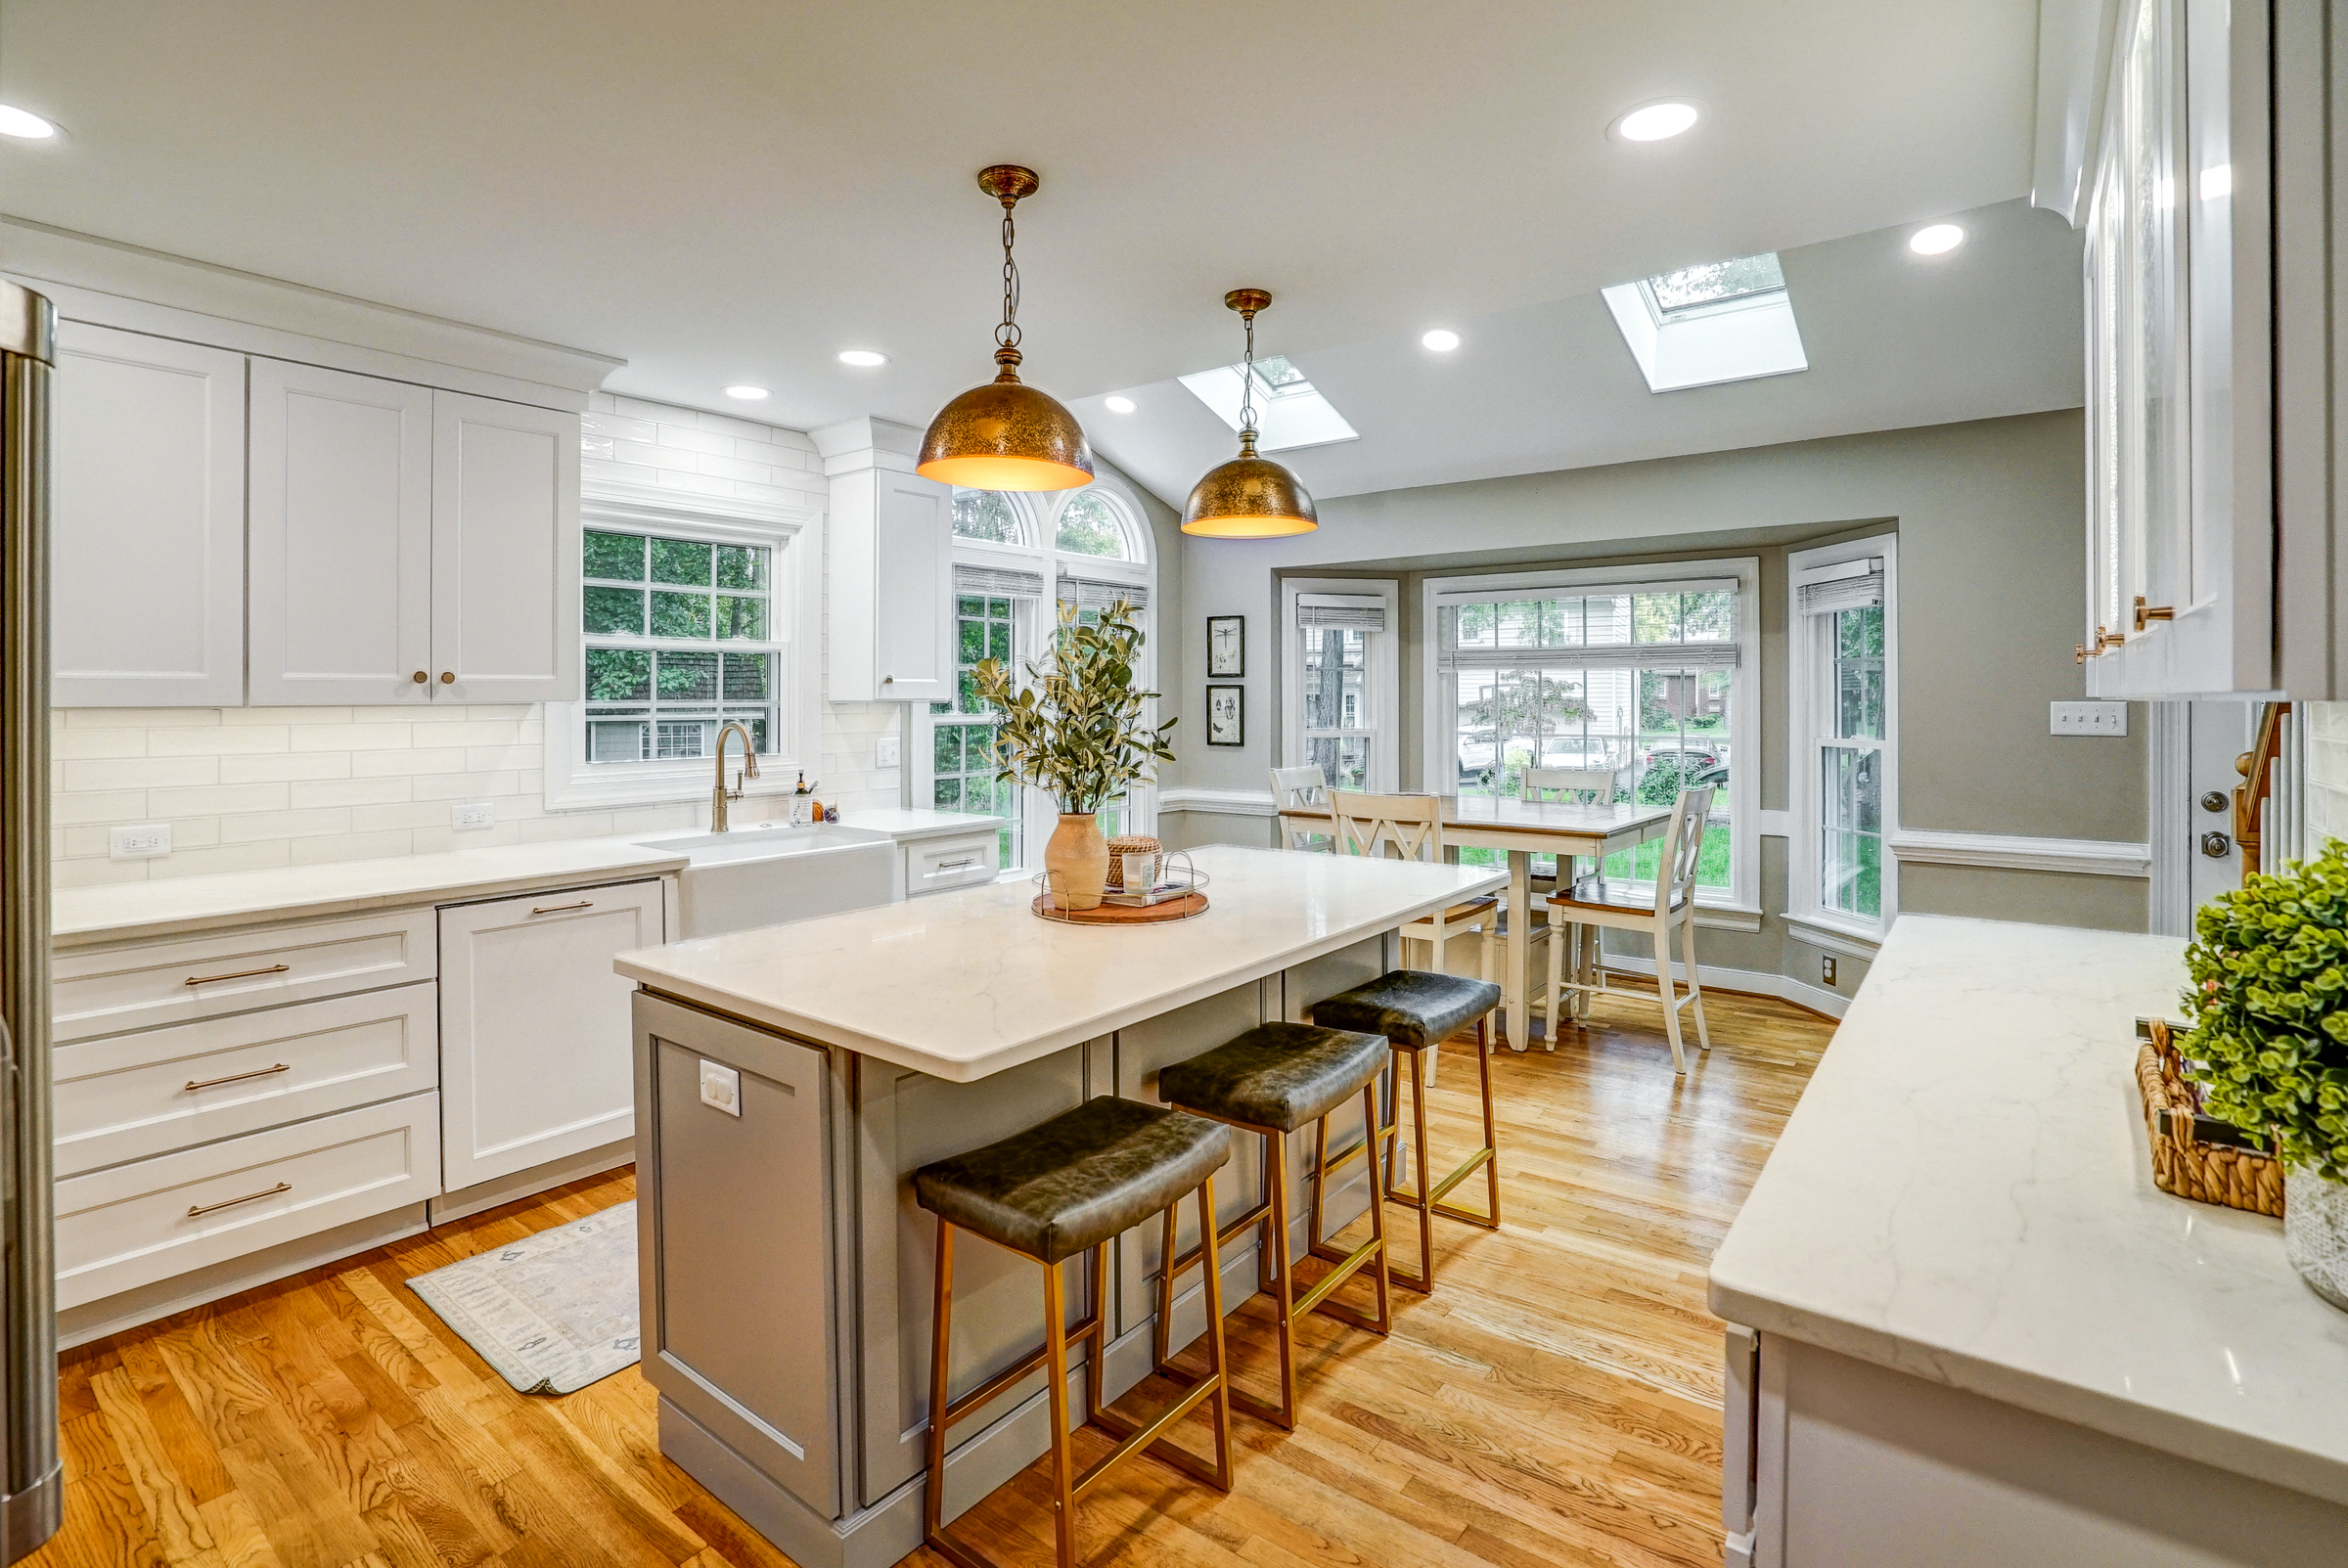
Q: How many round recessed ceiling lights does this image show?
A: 7